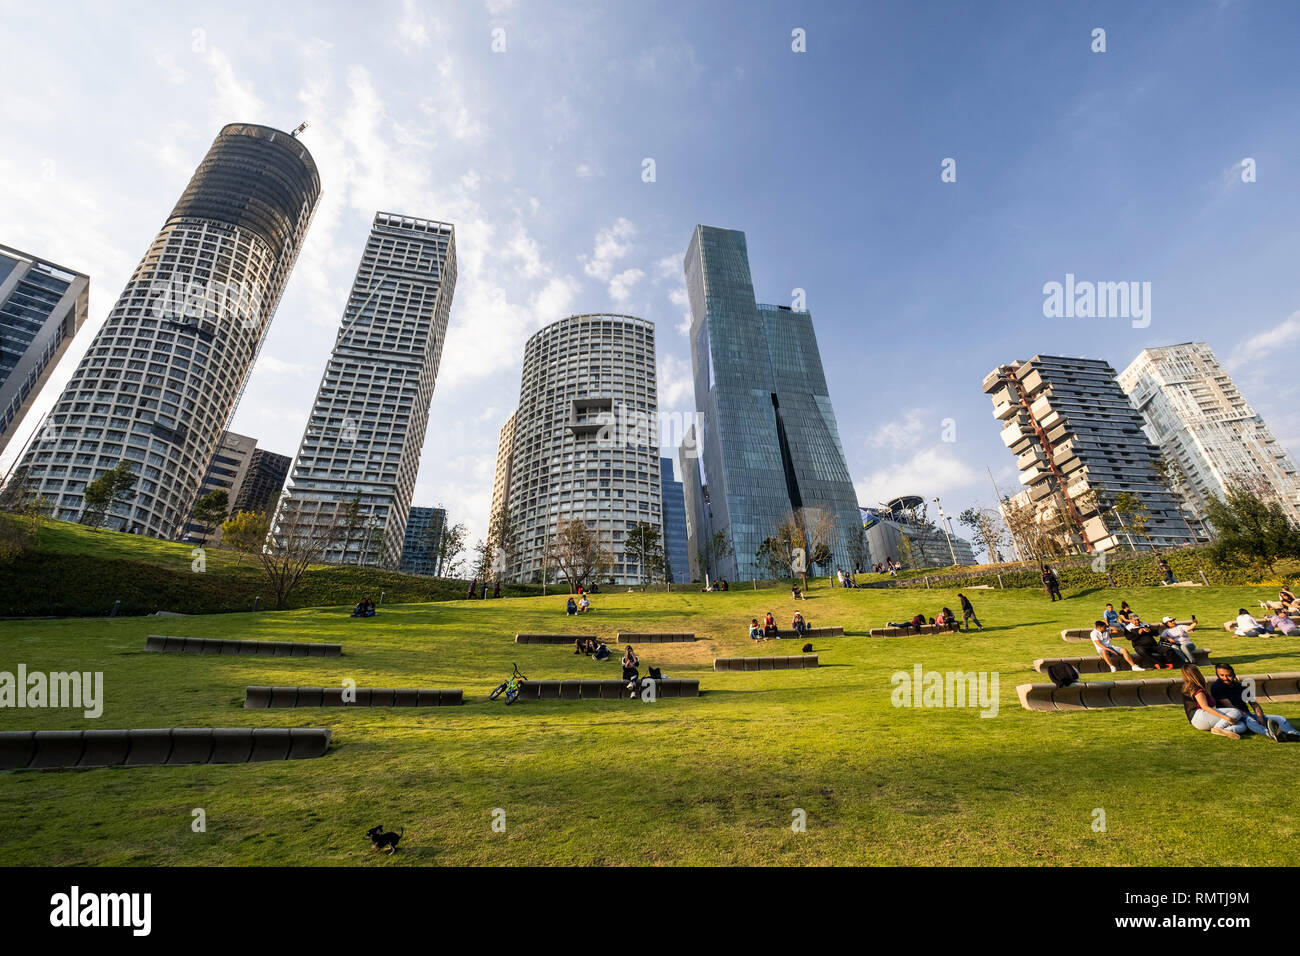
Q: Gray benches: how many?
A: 13